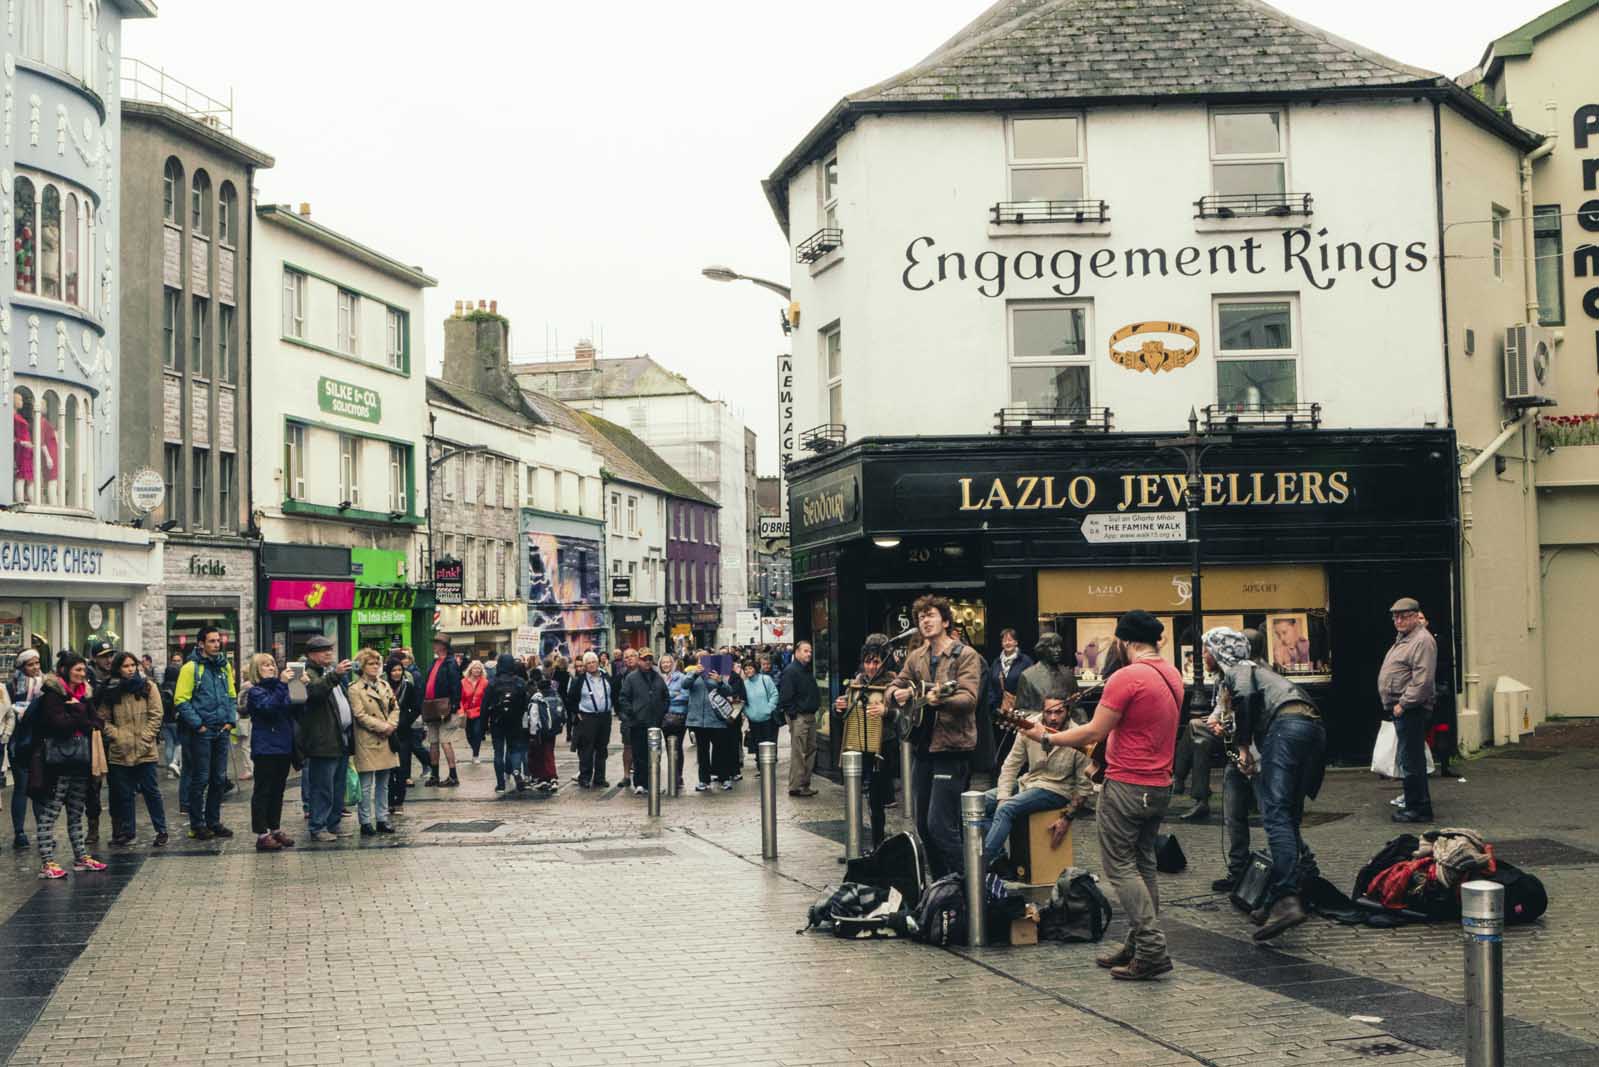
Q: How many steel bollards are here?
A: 7